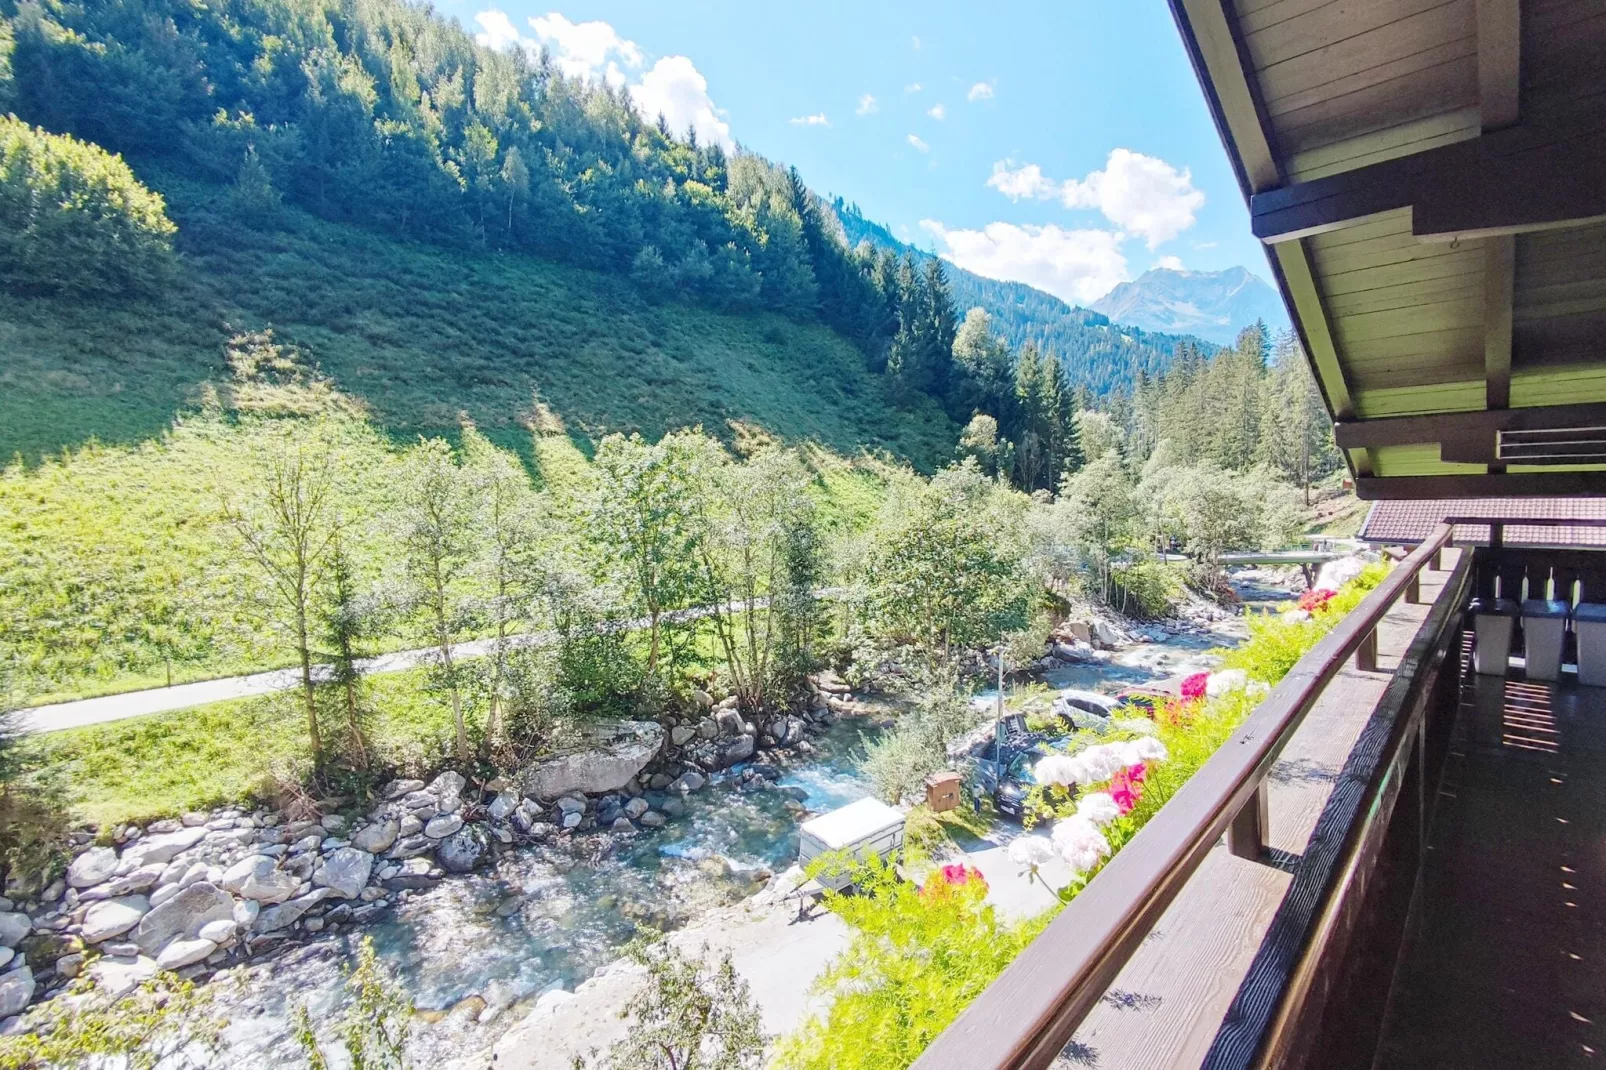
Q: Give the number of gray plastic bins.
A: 3